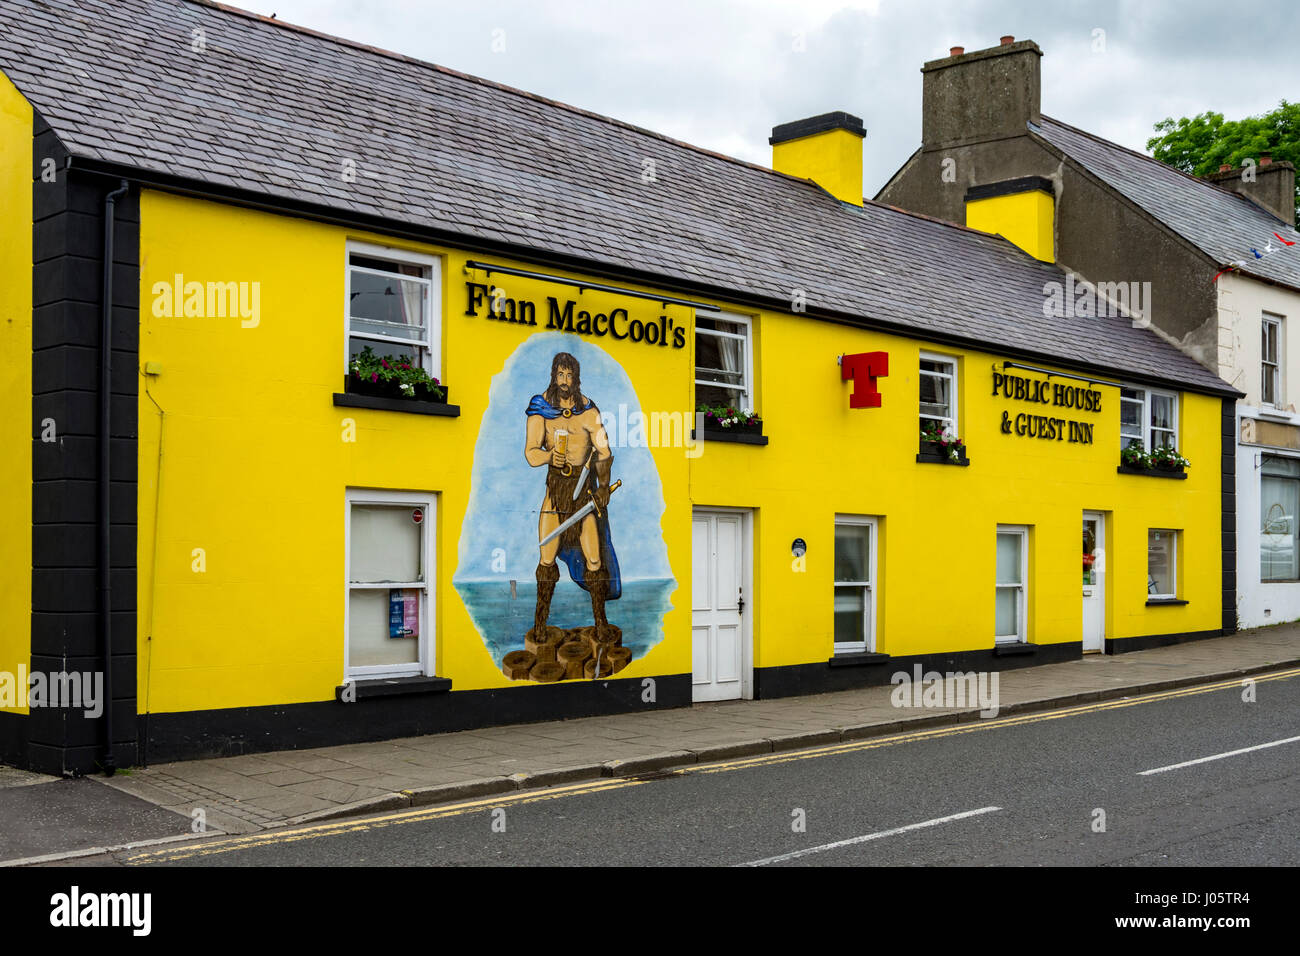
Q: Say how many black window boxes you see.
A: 4